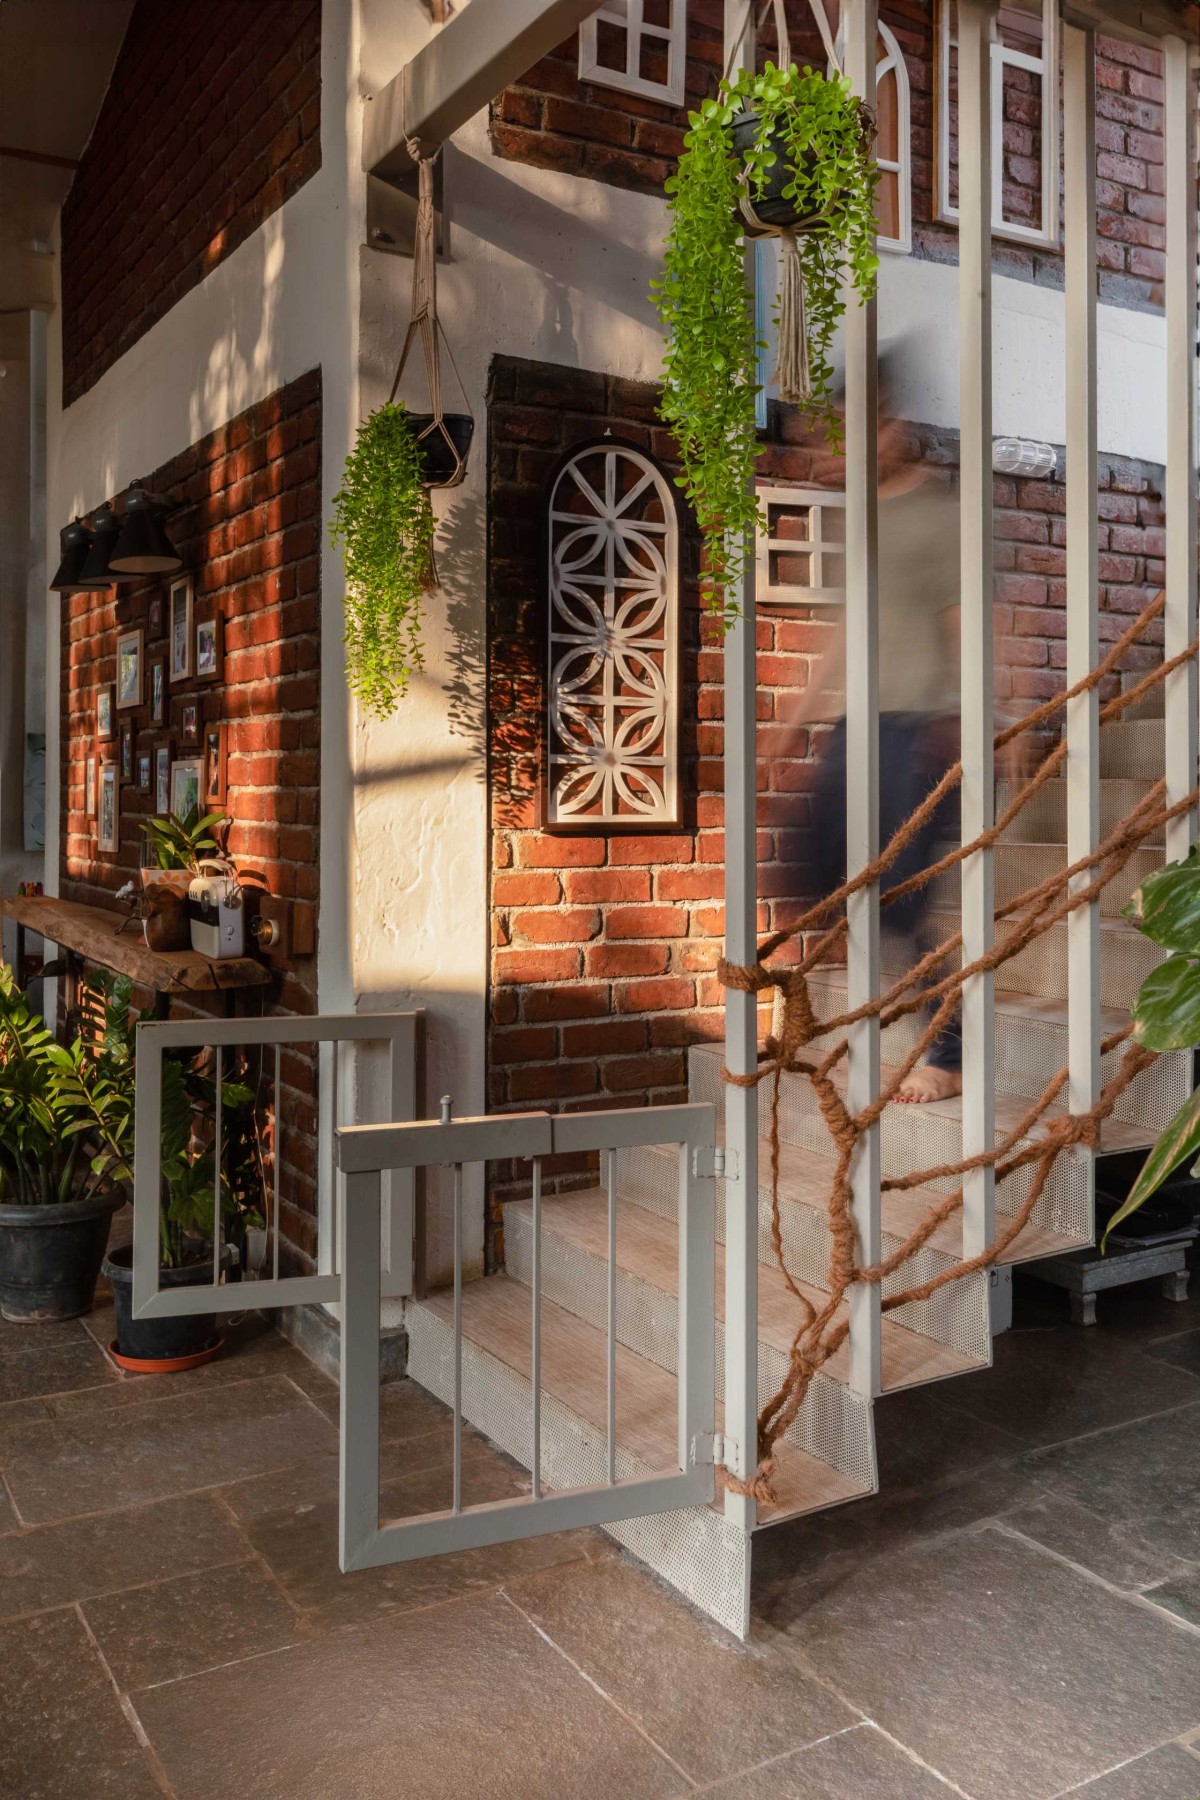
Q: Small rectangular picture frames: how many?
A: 14